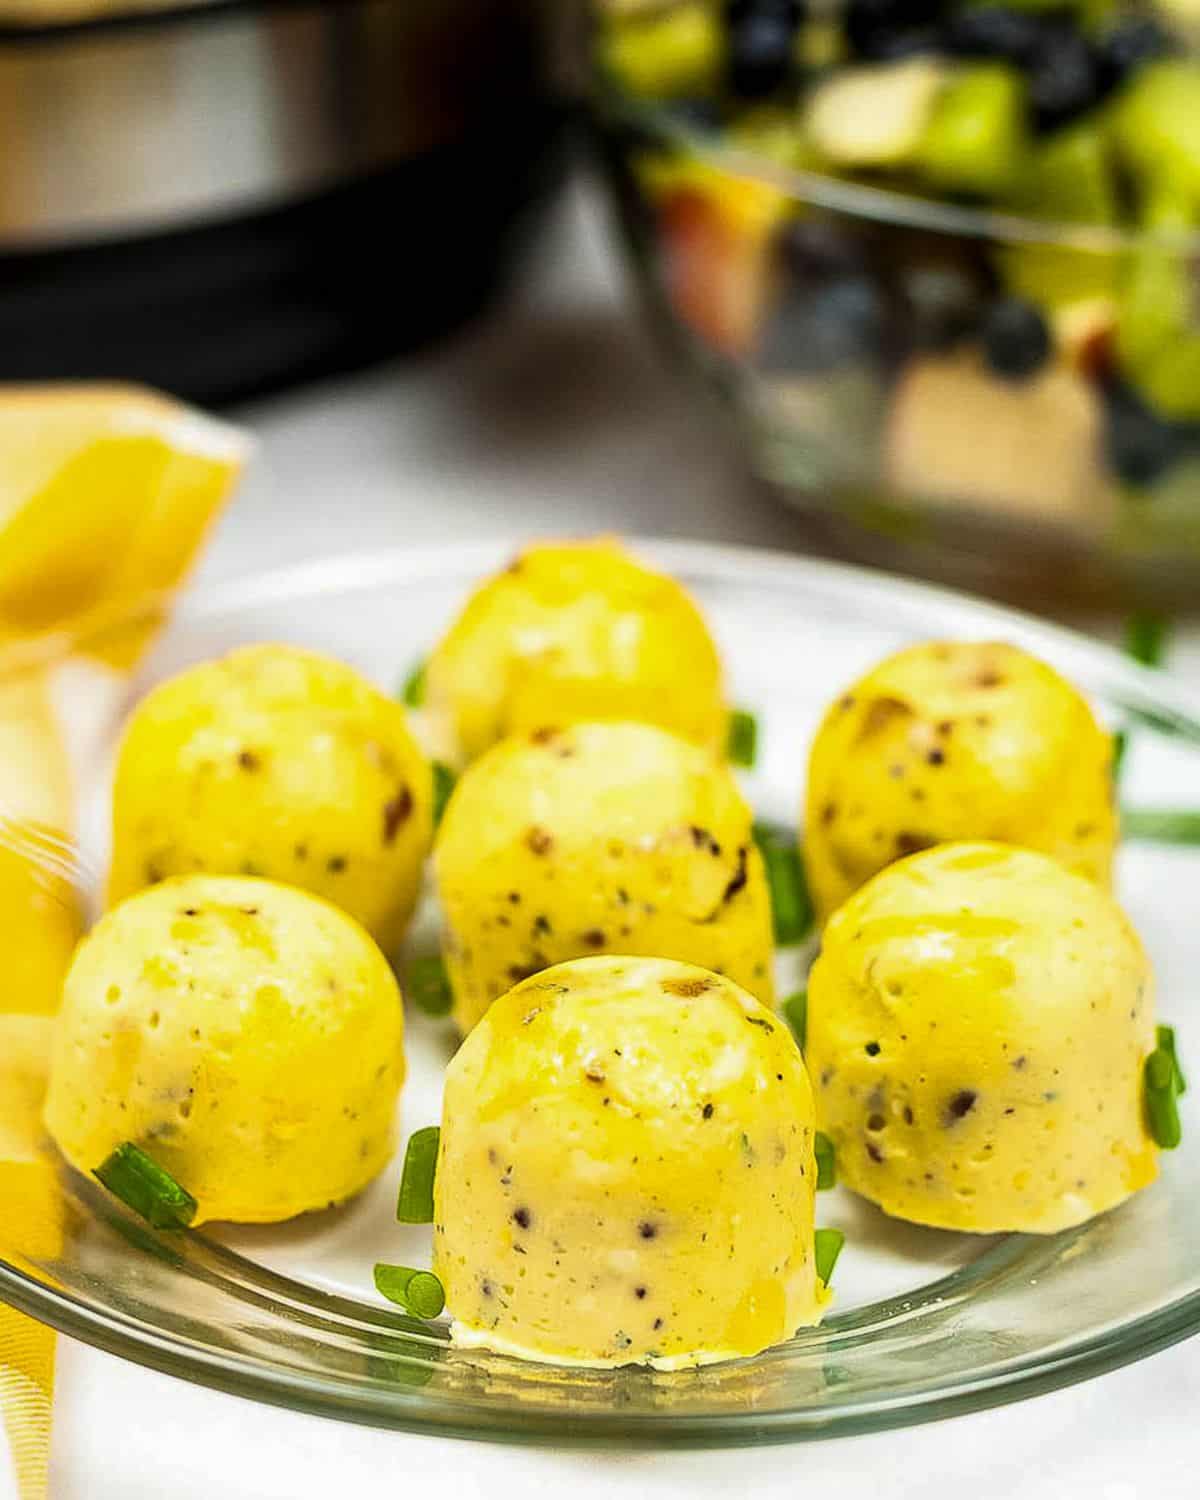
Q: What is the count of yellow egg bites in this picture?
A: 7